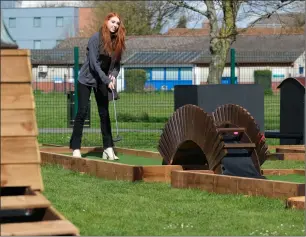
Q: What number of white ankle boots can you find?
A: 2